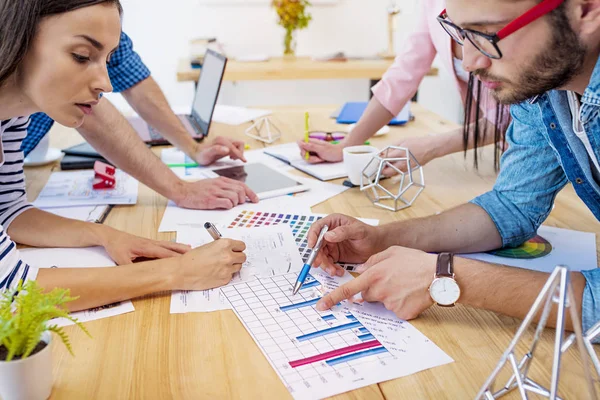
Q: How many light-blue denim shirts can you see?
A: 1